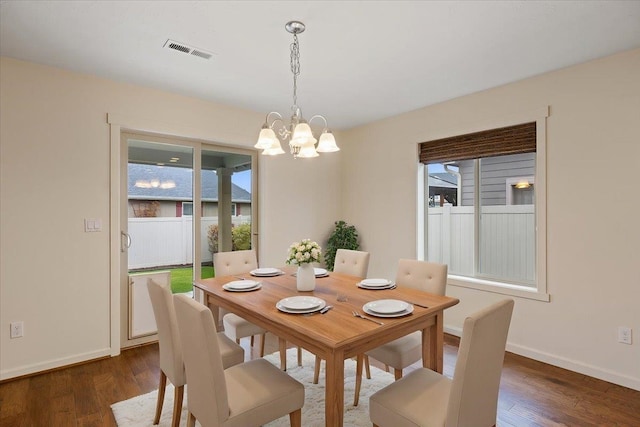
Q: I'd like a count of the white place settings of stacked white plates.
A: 6